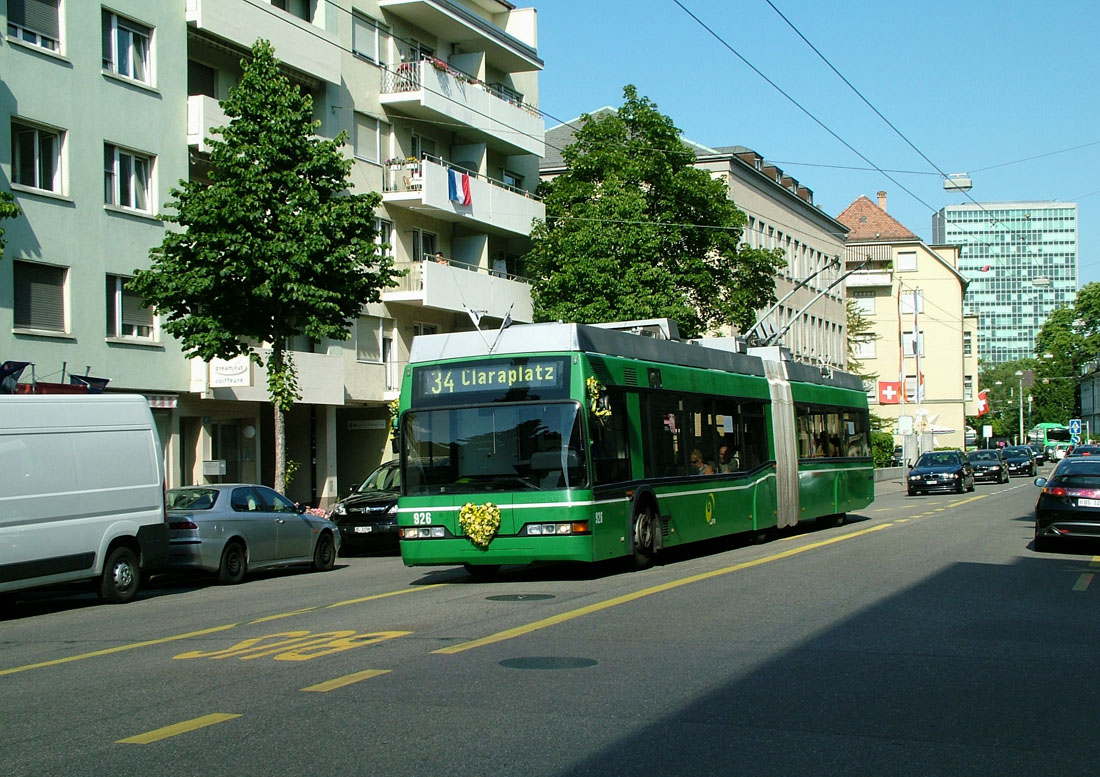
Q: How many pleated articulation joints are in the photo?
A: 1